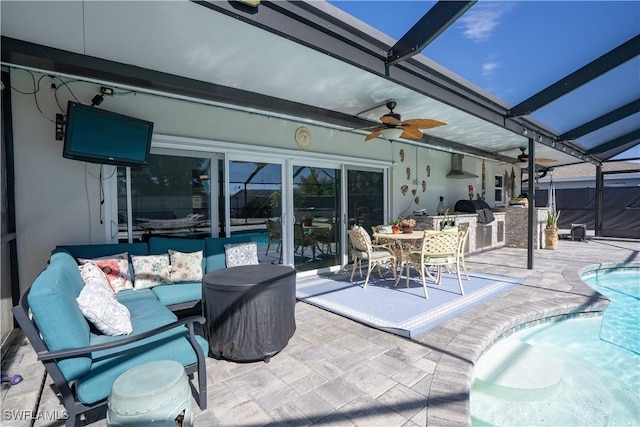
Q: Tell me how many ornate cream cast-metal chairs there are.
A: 4